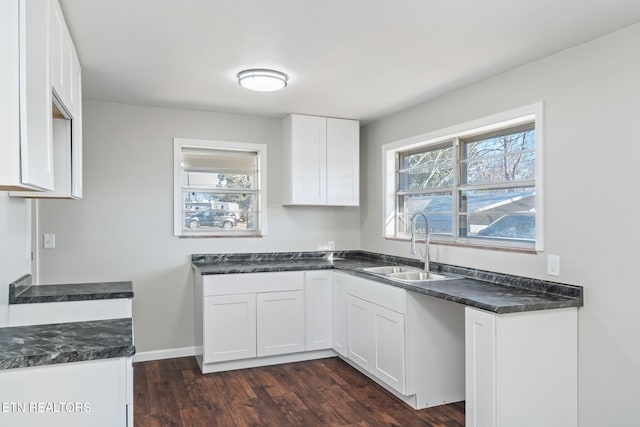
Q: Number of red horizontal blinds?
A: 0